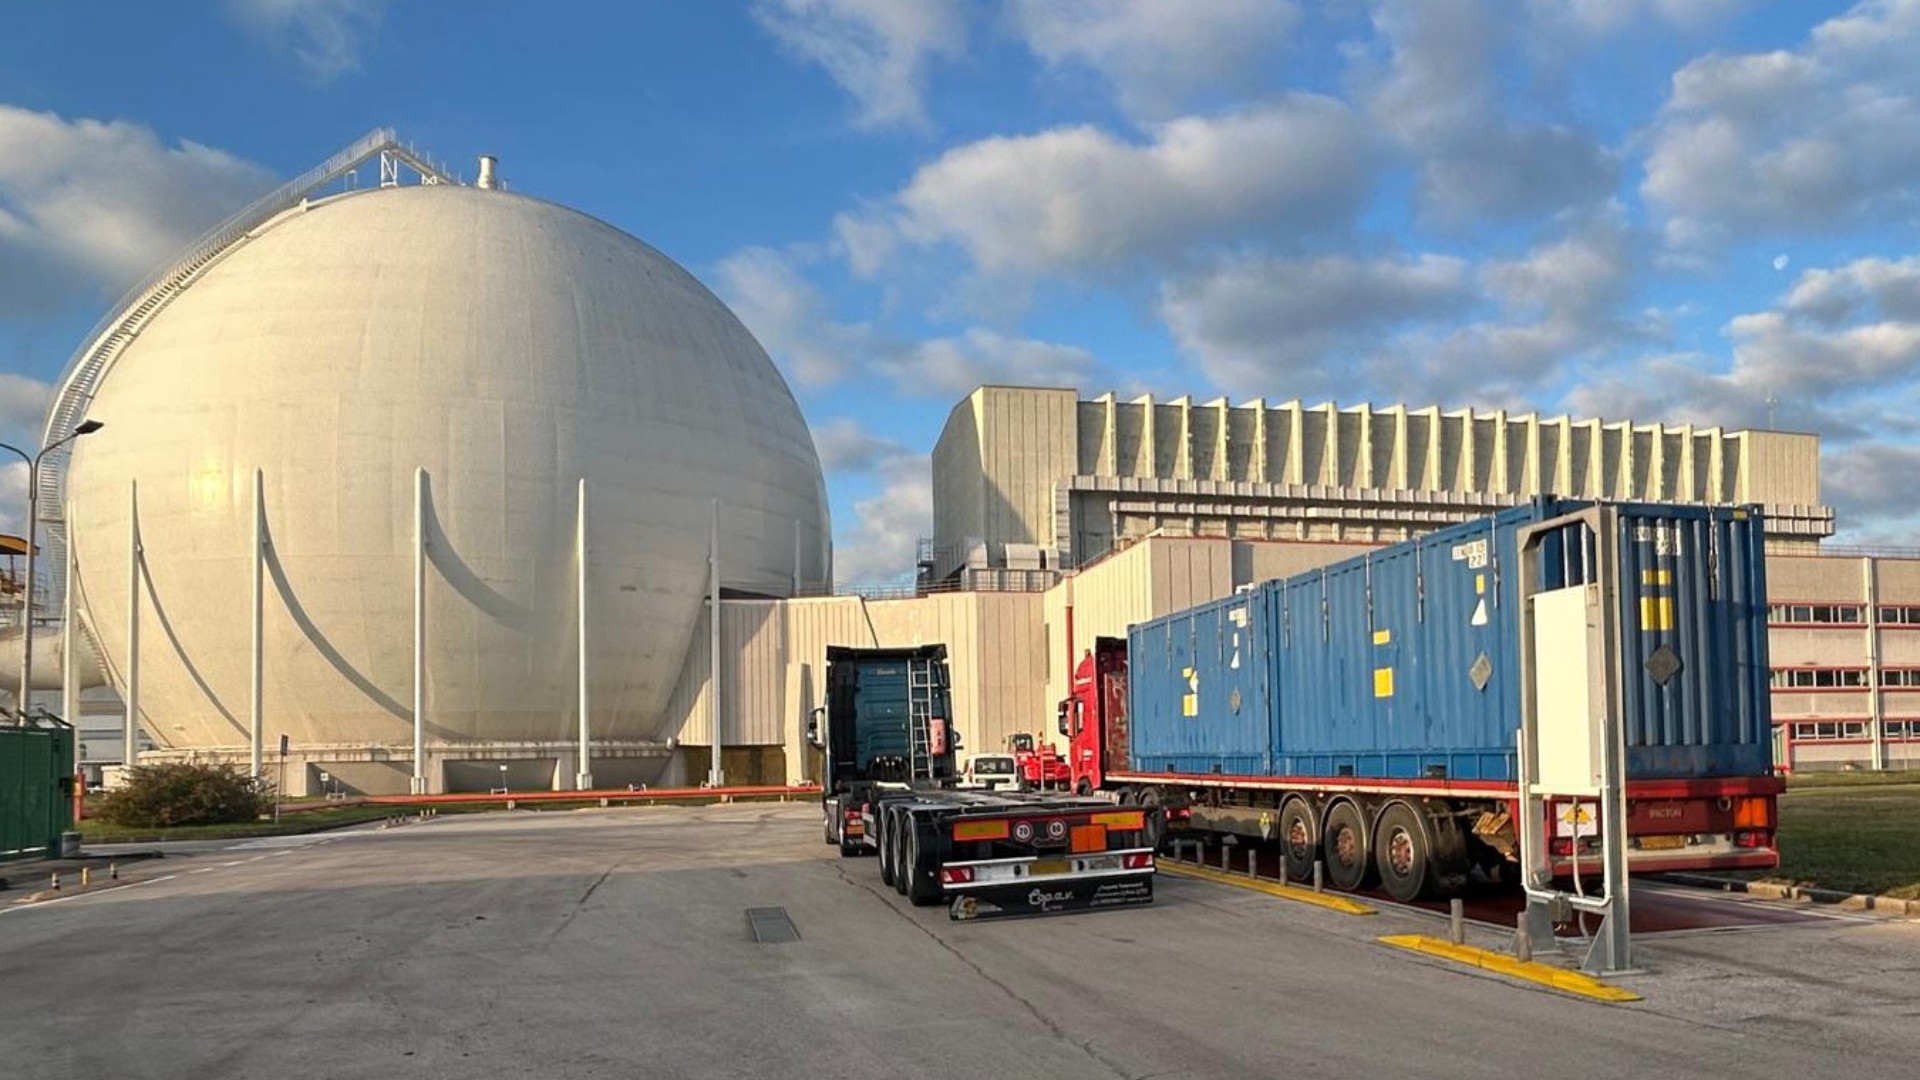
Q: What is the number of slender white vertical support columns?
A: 7